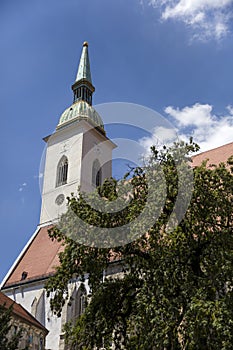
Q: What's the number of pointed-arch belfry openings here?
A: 2